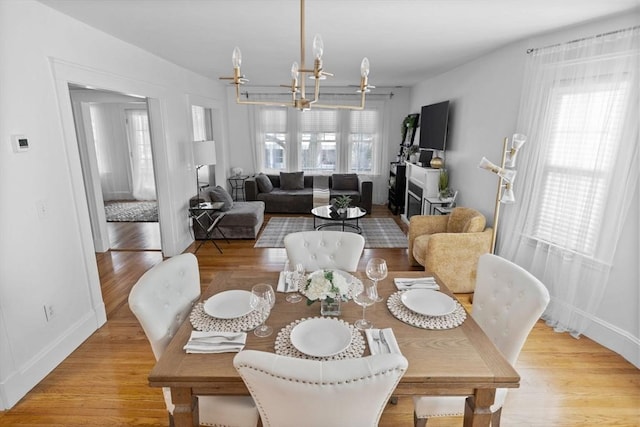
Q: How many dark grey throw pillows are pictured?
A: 4